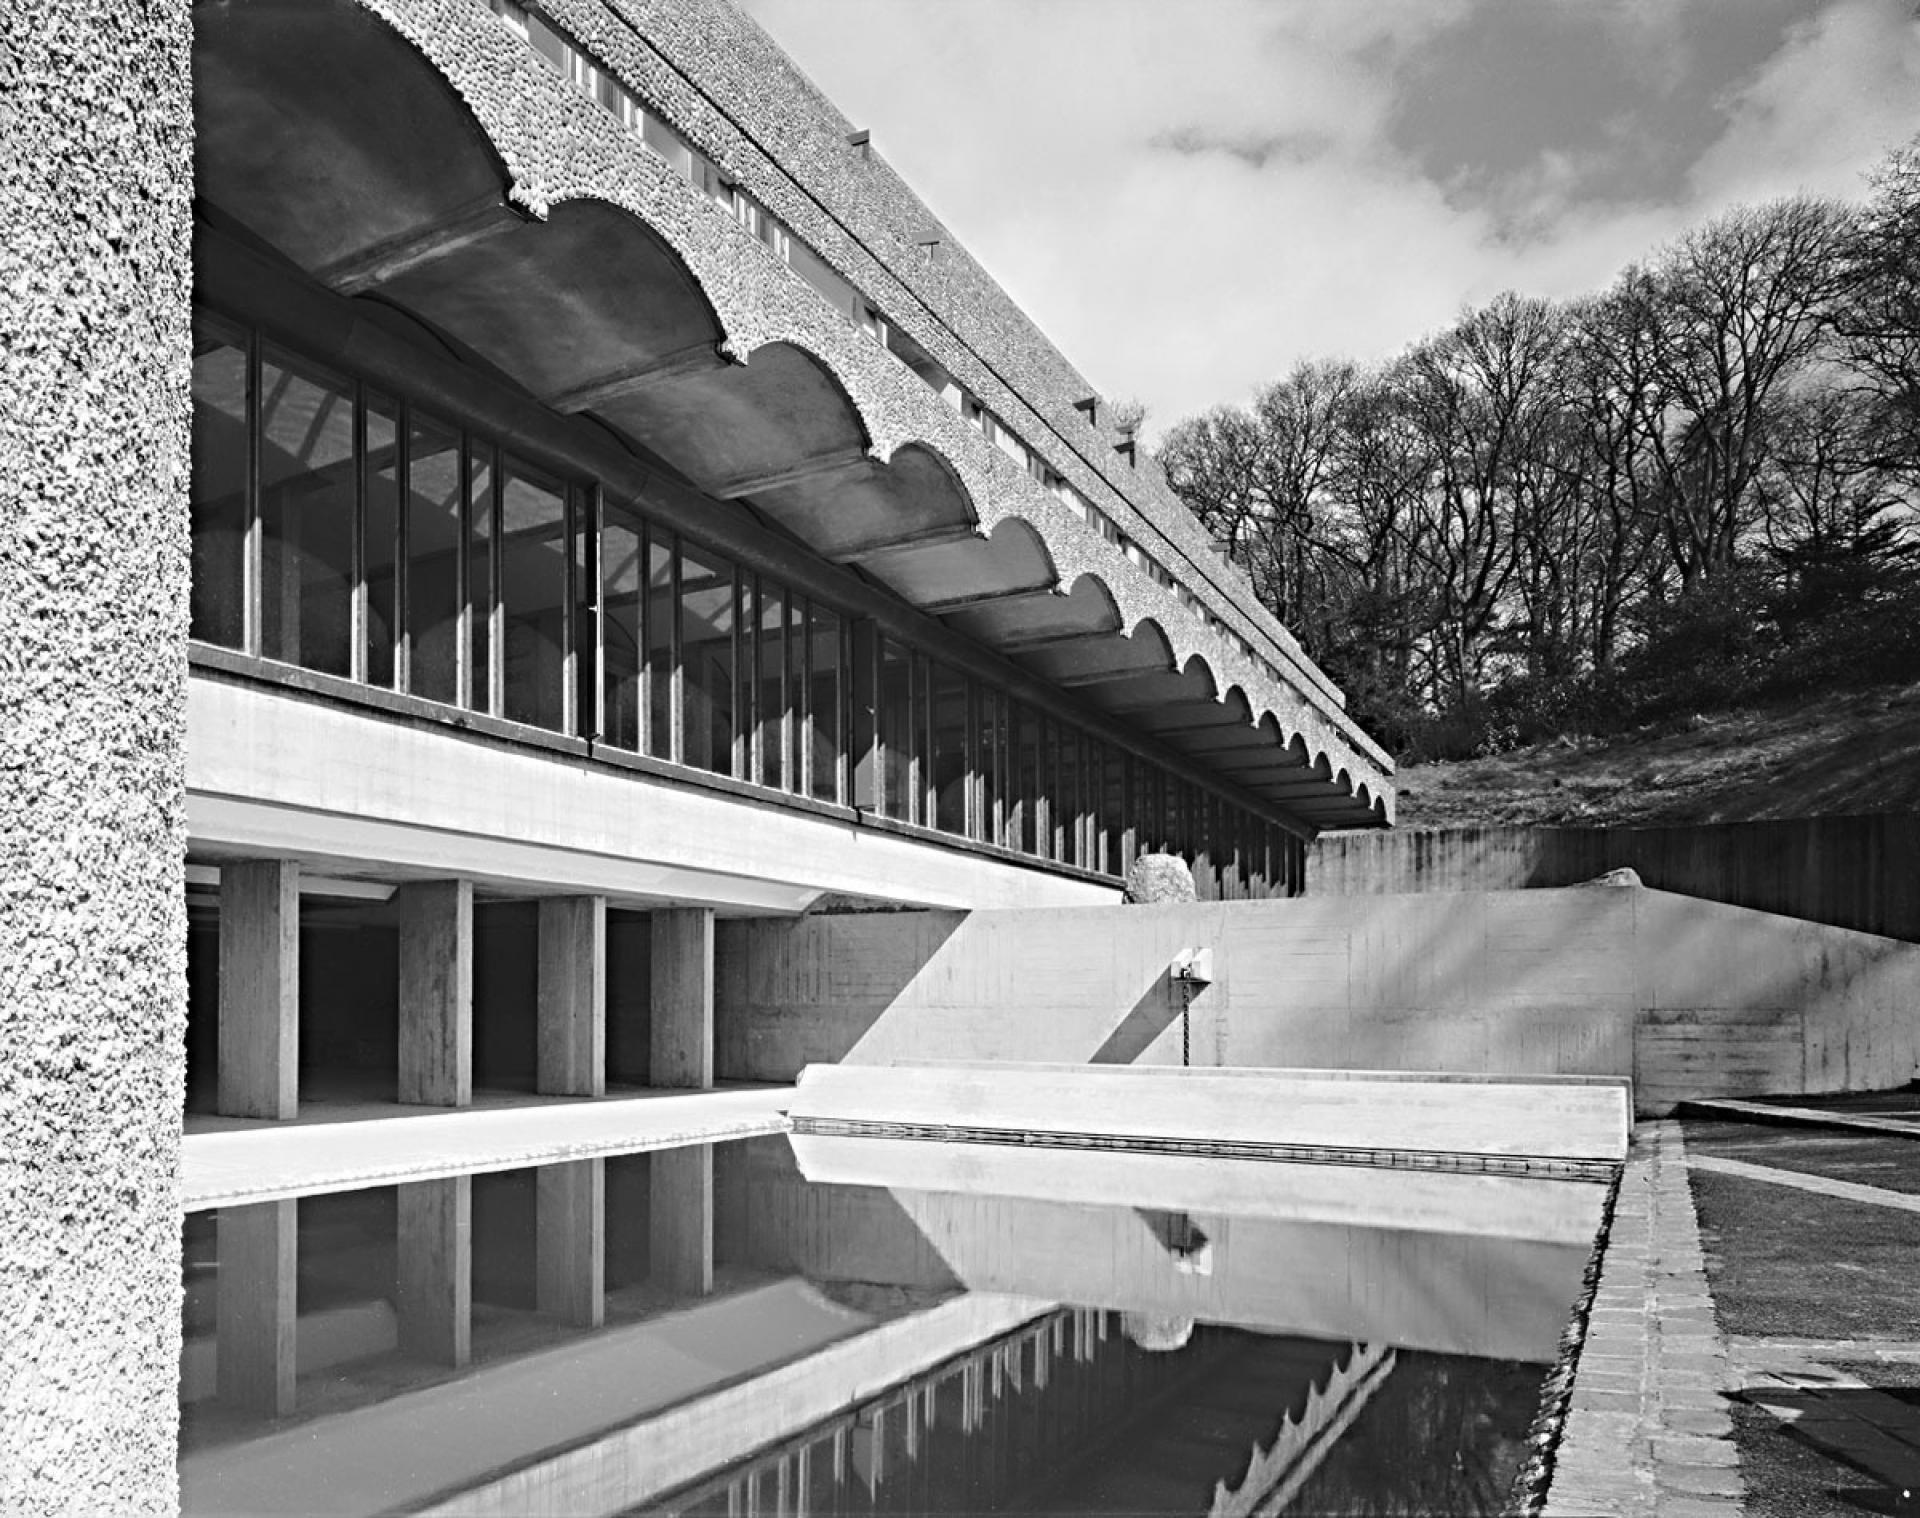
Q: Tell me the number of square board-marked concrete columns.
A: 4